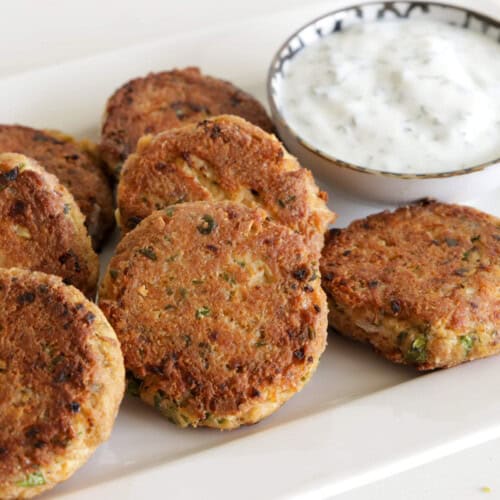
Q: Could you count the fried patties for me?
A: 7